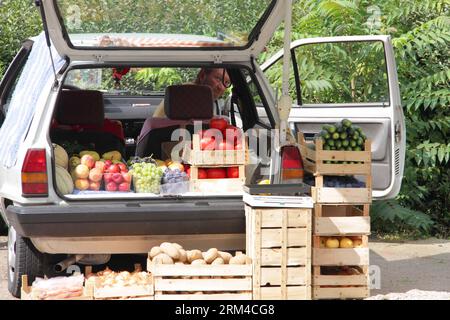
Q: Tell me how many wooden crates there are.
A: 11